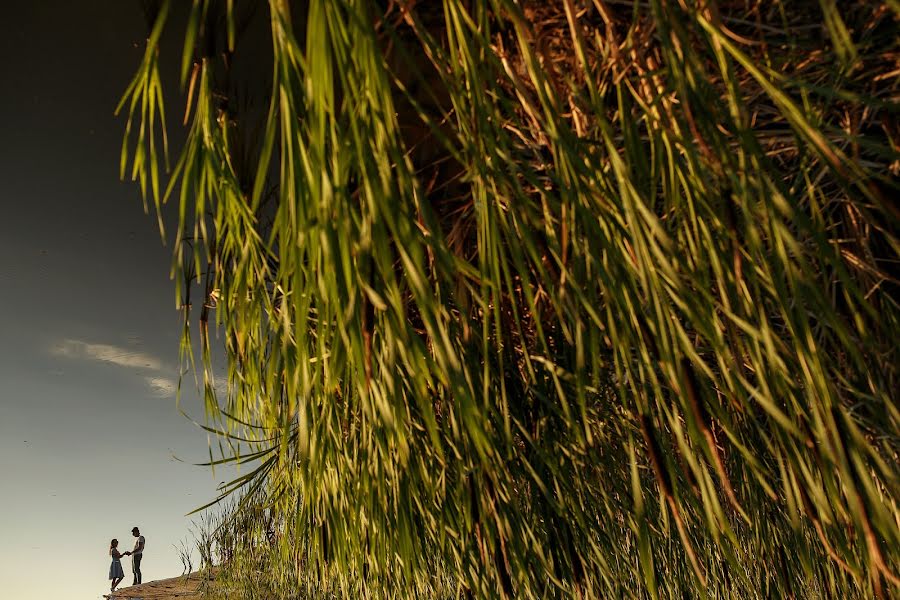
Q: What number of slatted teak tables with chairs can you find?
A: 0